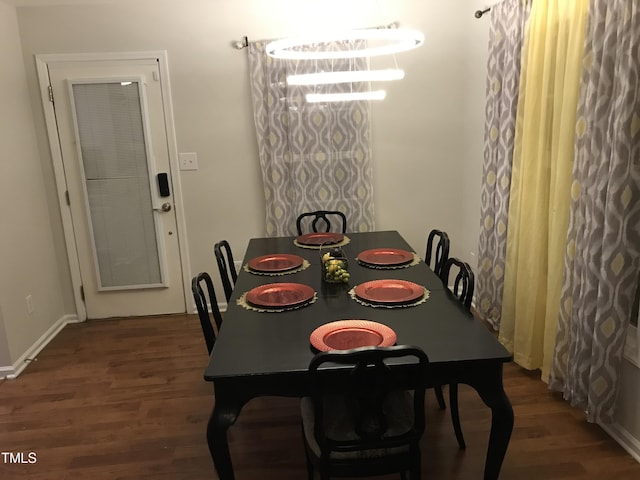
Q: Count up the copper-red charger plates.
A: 6